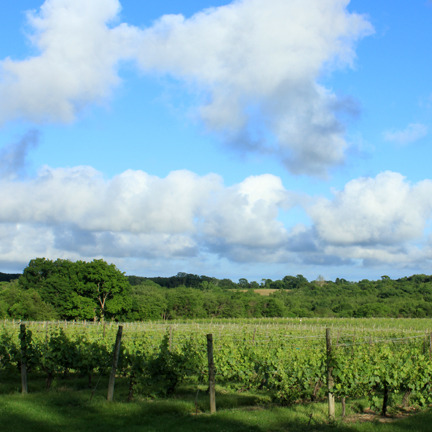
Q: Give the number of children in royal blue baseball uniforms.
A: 0